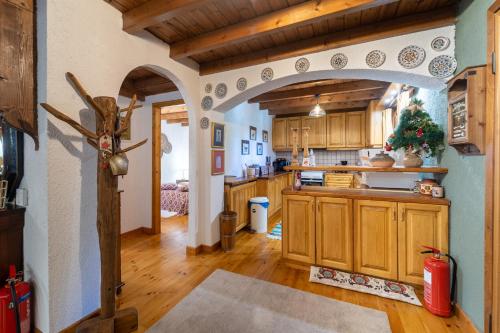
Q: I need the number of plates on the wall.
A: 12